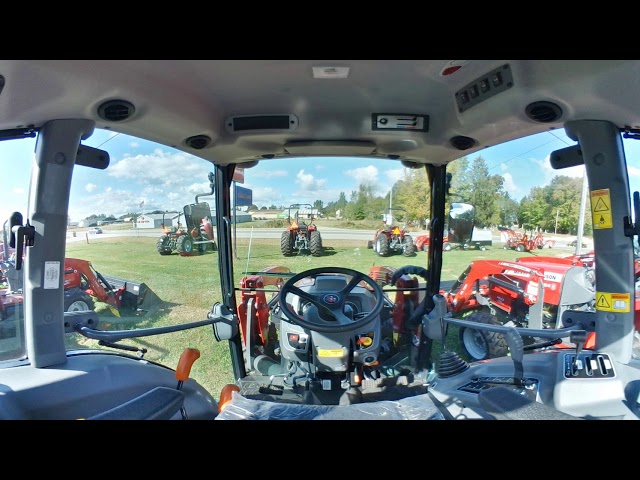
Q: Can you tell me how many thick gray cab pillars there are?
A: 2